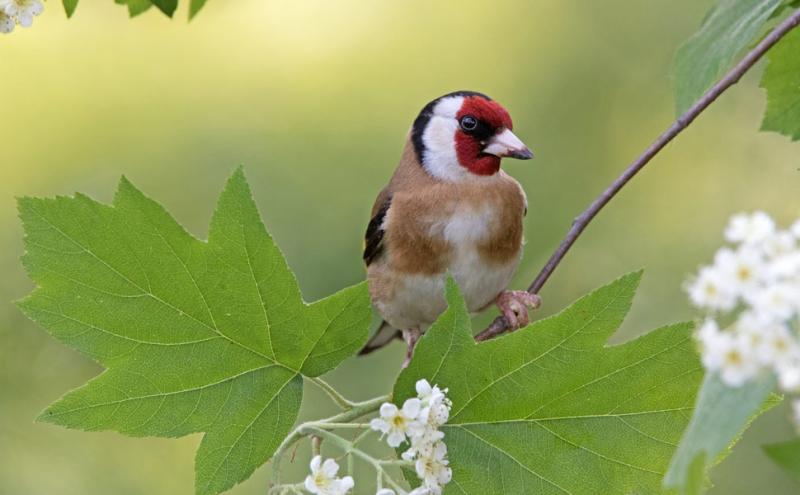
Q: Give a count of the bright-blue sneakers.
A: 0